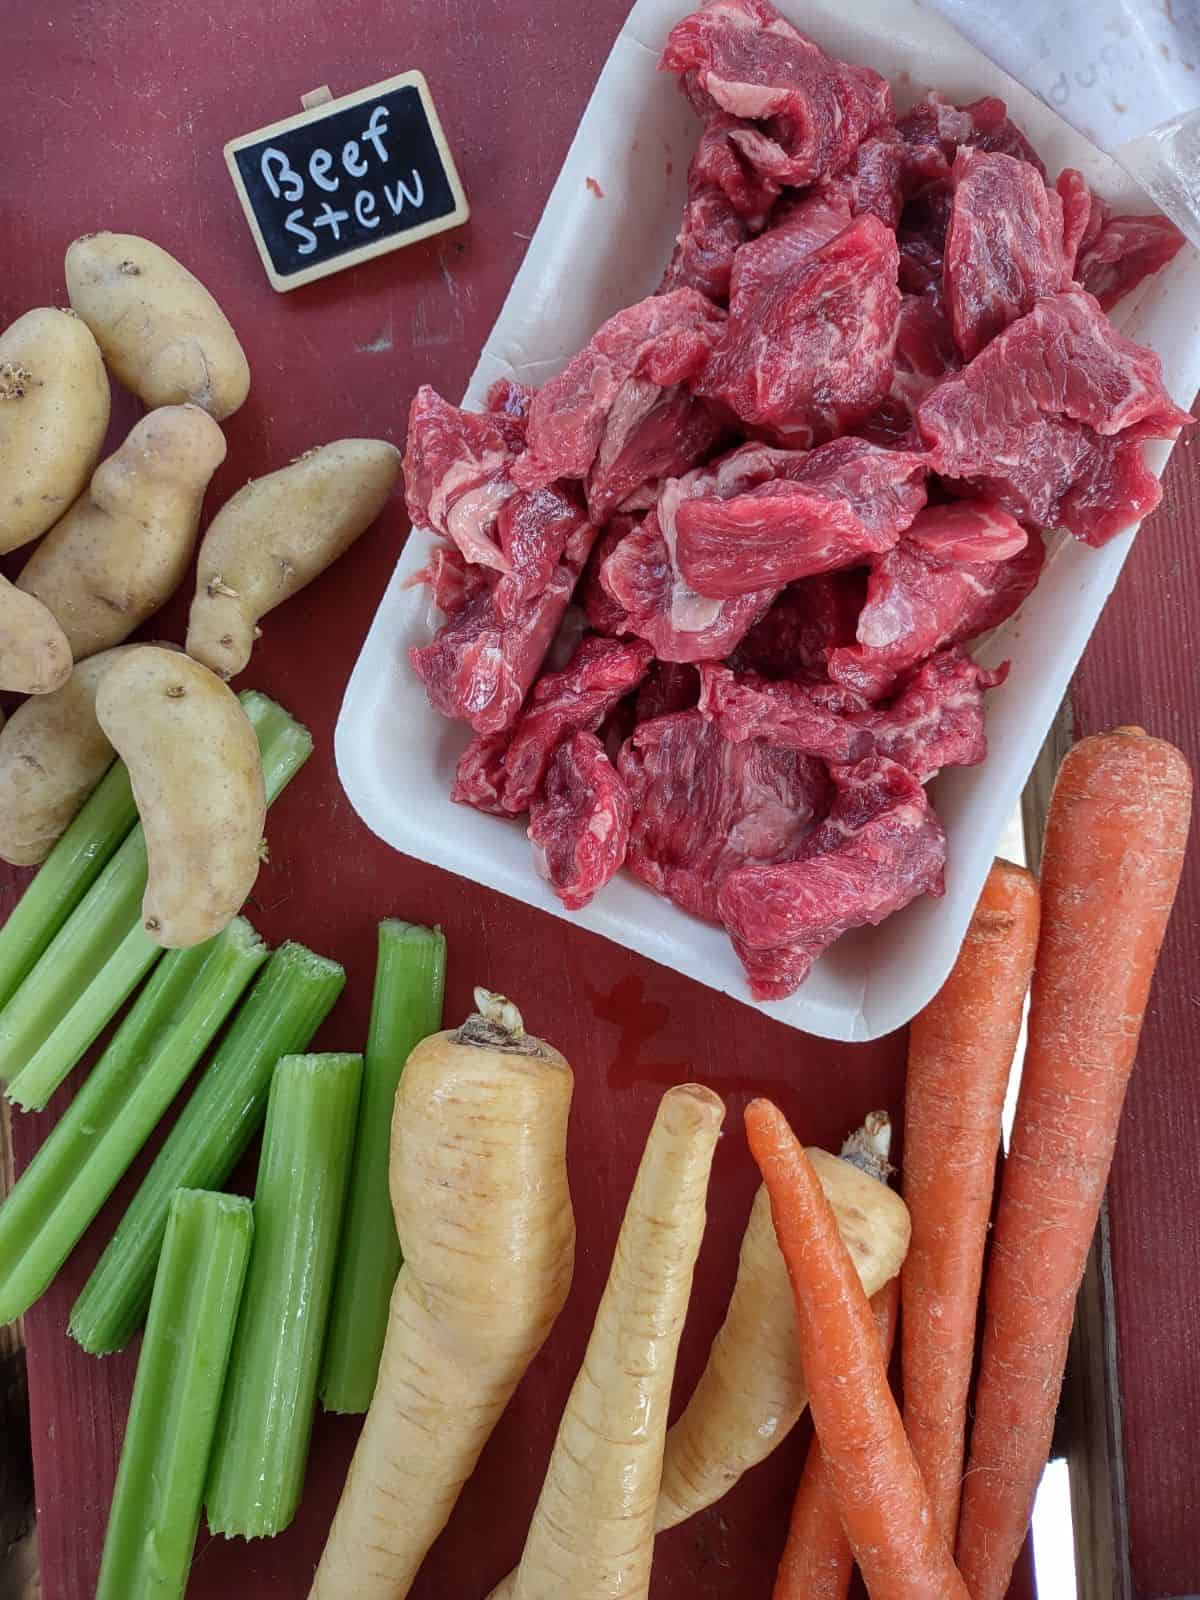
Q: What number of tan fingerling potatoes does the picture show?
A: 7